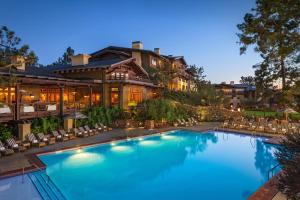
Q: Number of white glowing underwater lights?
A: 4